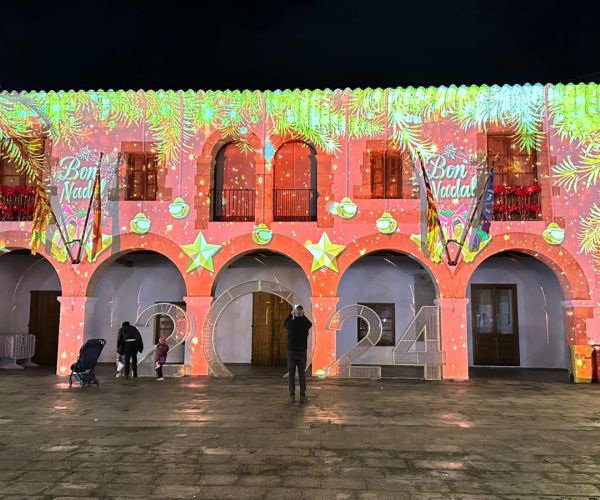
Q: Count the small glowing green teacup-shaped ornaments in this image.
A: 6